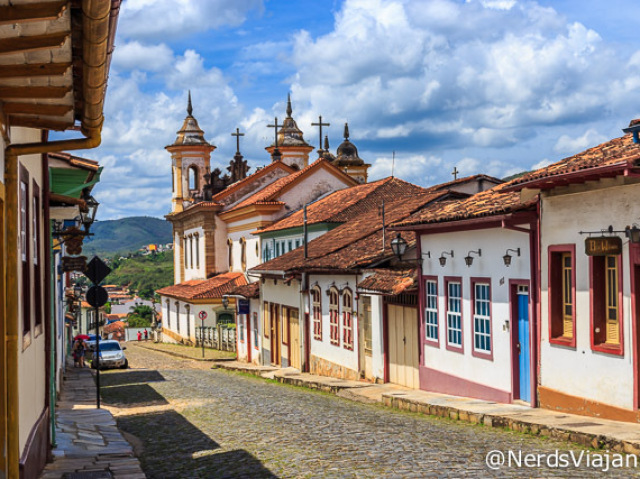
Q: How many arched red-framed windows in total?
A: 3